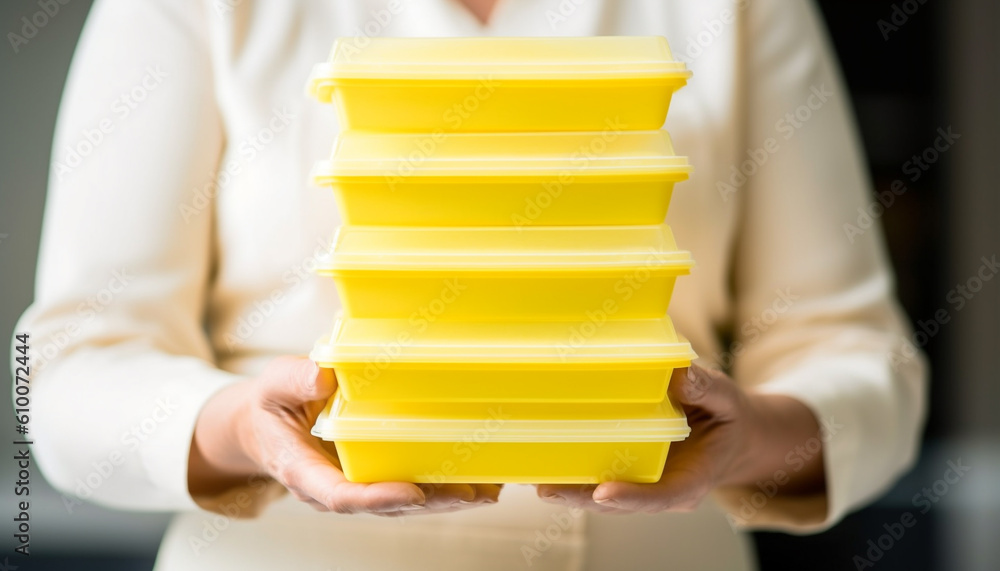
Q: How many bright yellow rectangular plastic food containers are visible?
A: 5